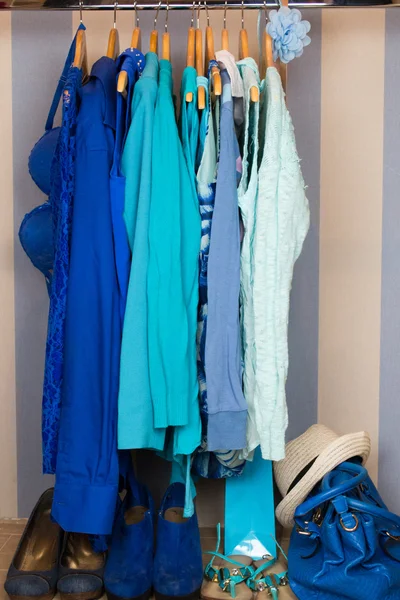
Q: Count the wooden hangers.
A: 11